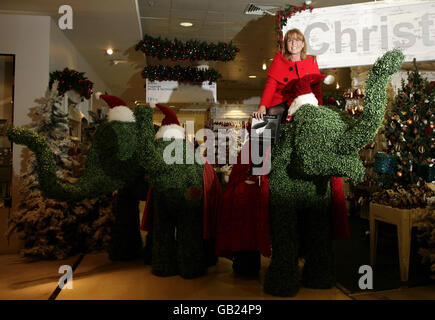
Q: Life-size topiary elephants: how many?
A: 3